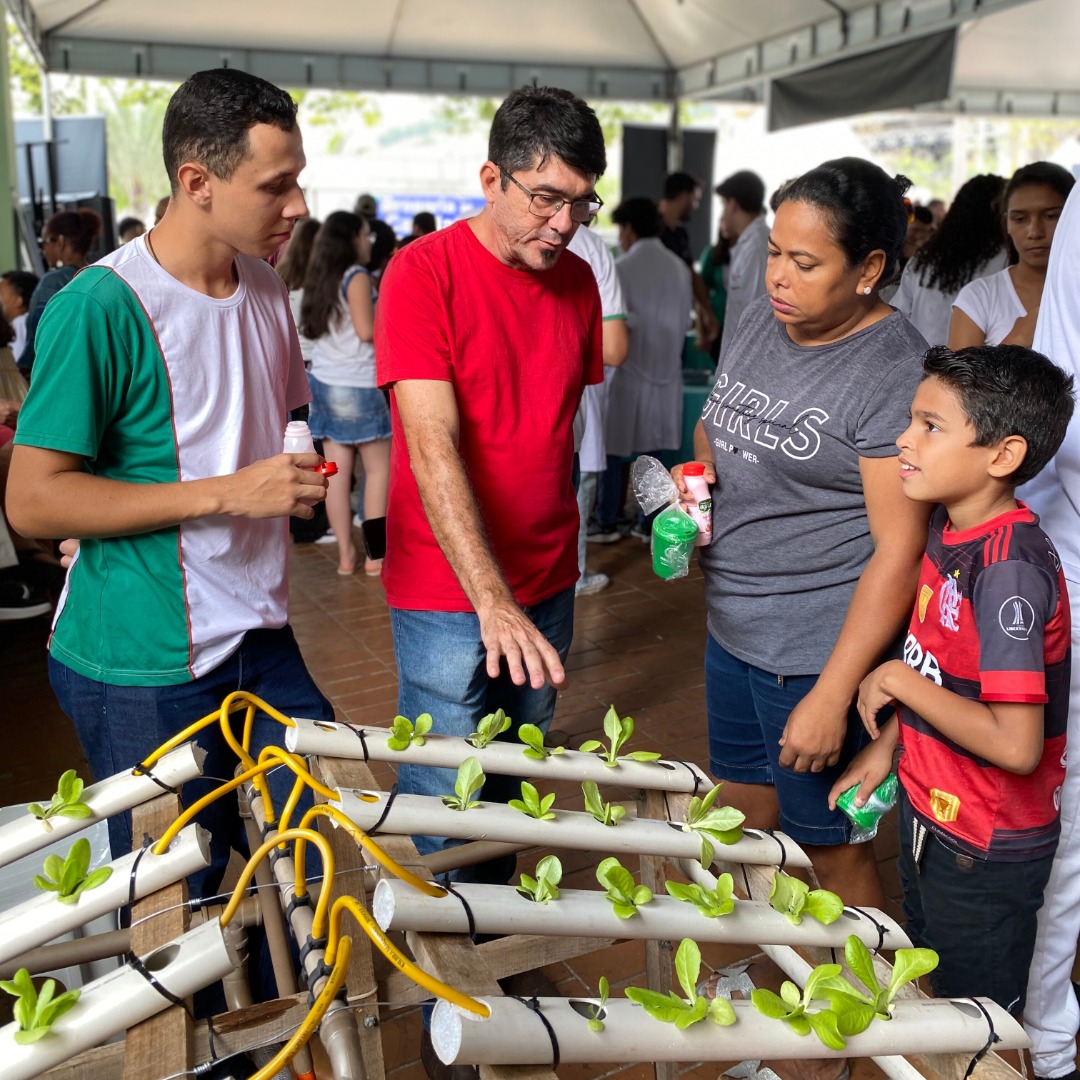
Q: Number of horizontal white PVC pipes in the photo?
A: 7